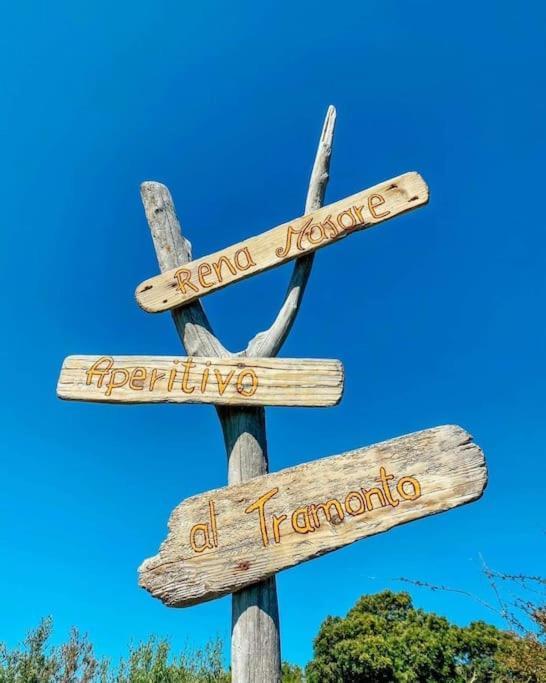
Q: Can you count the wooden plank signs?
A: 3